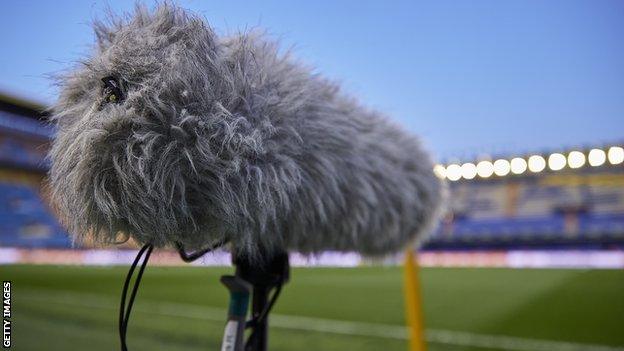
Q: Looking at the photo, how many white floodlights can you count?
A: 11